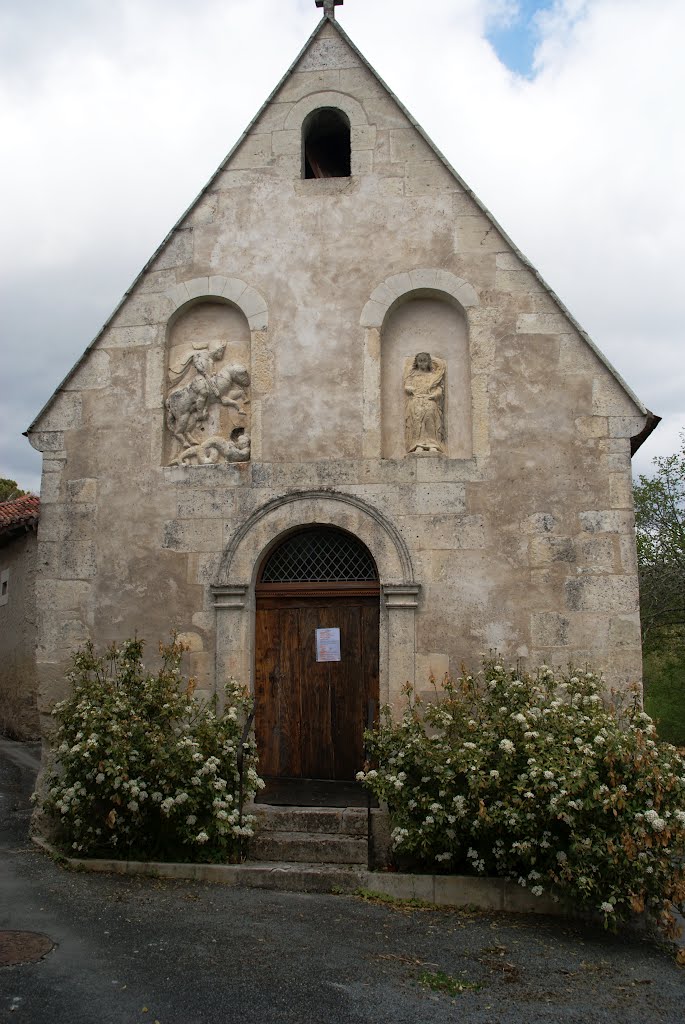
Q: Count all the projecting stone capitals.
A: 2